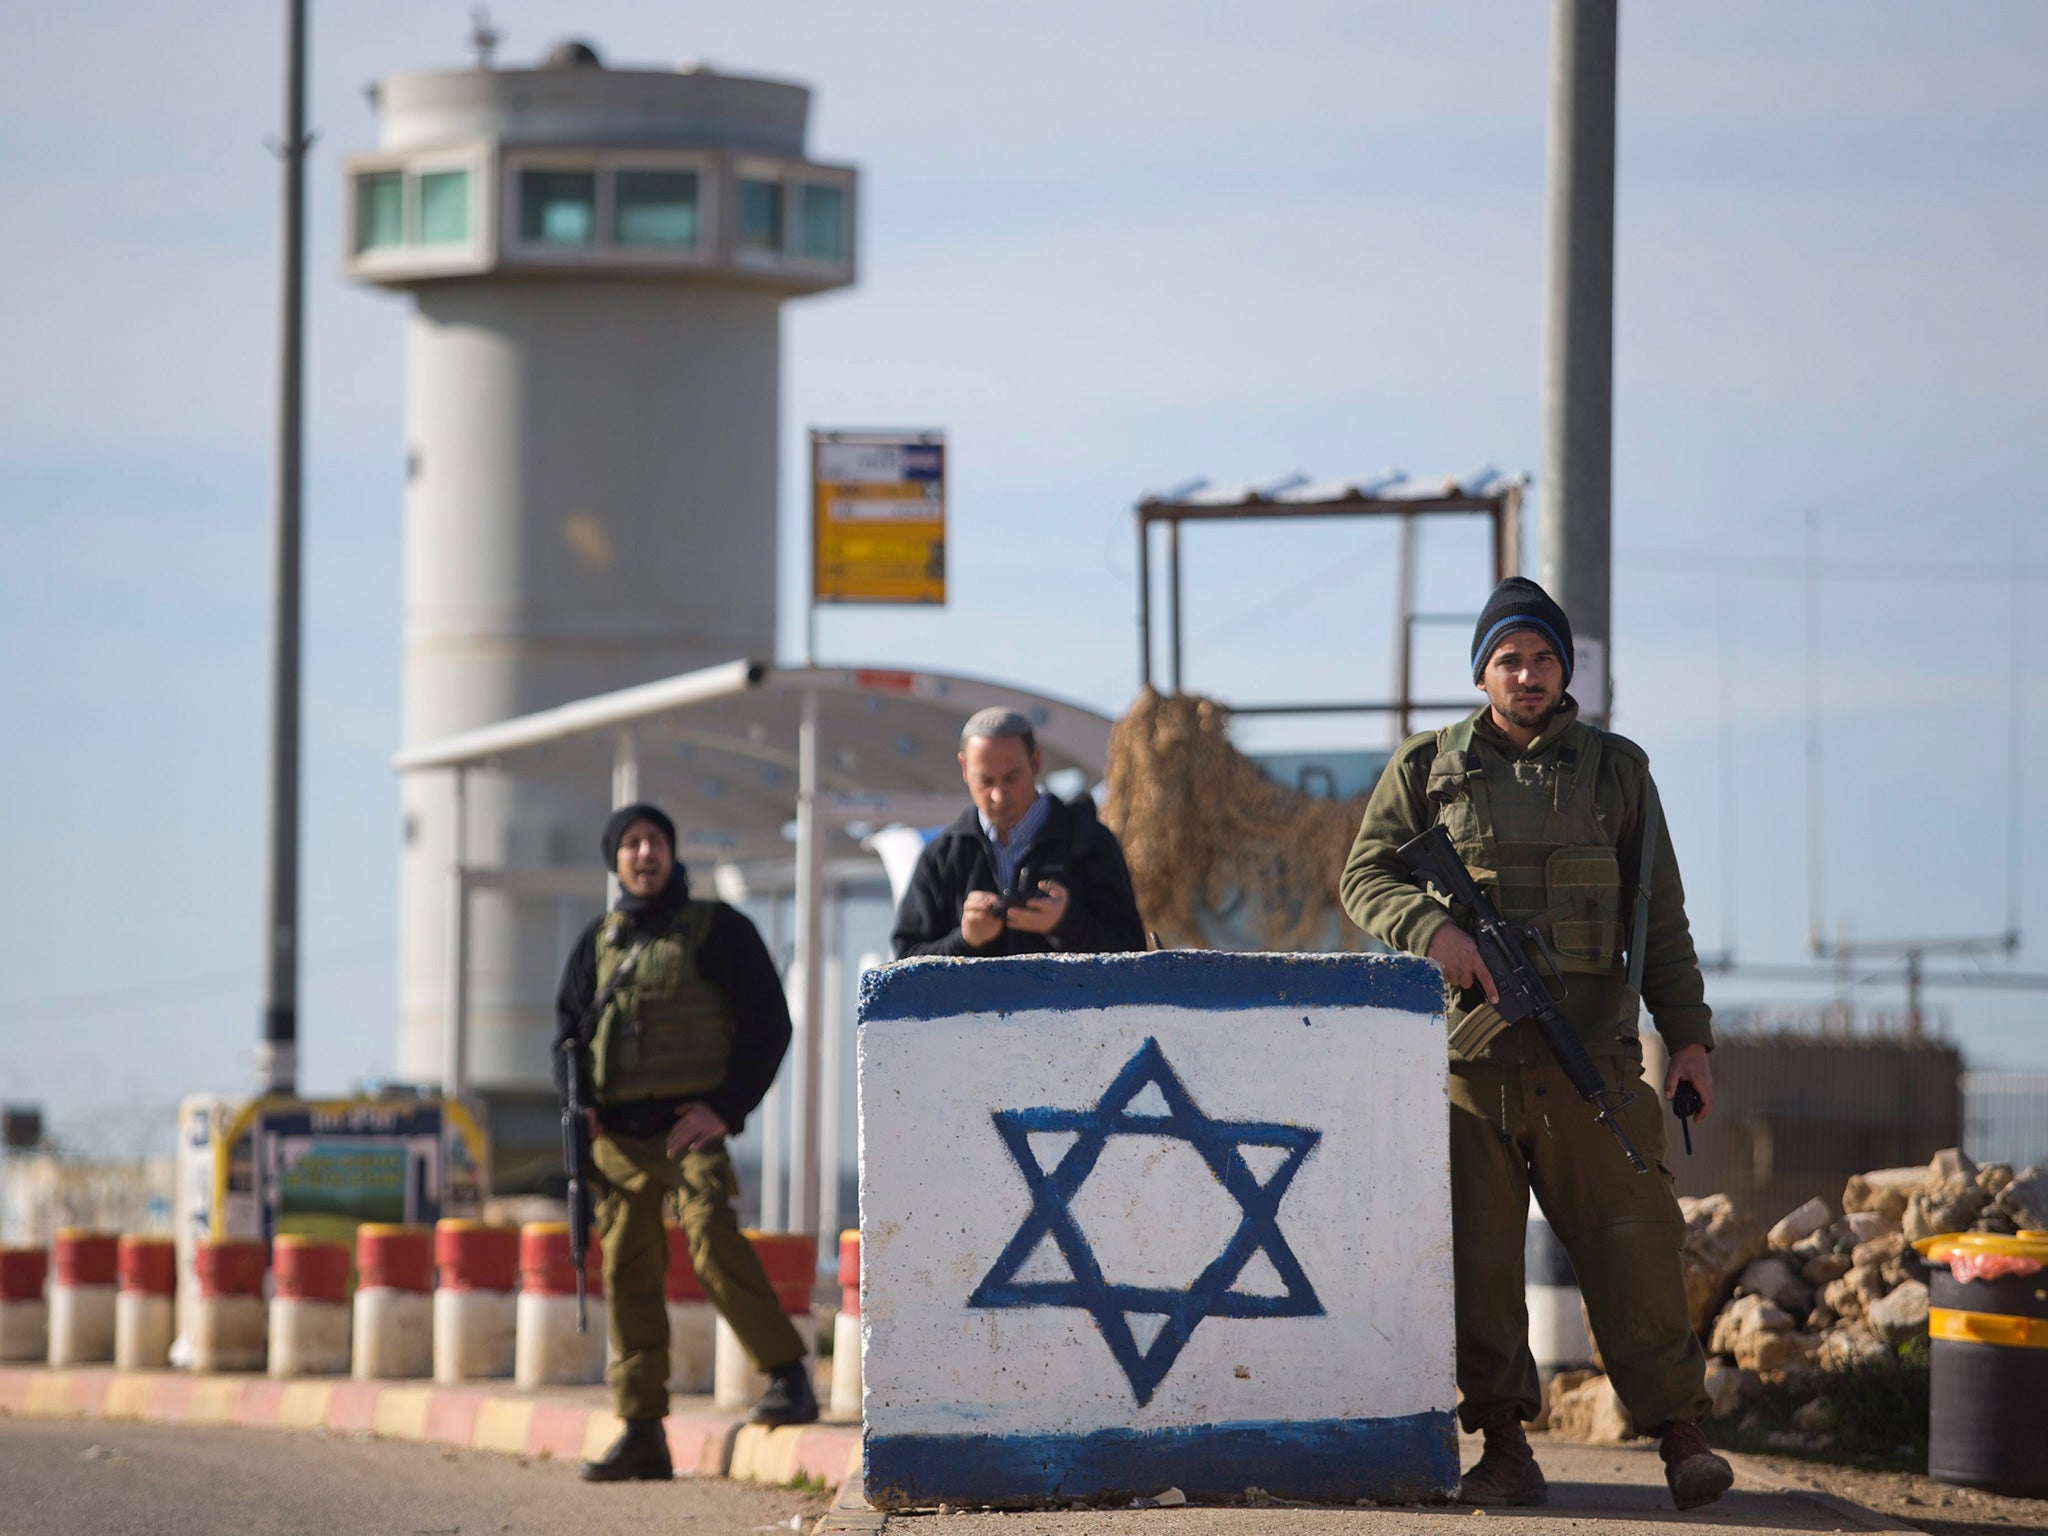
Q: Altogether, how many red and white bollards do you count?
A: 11